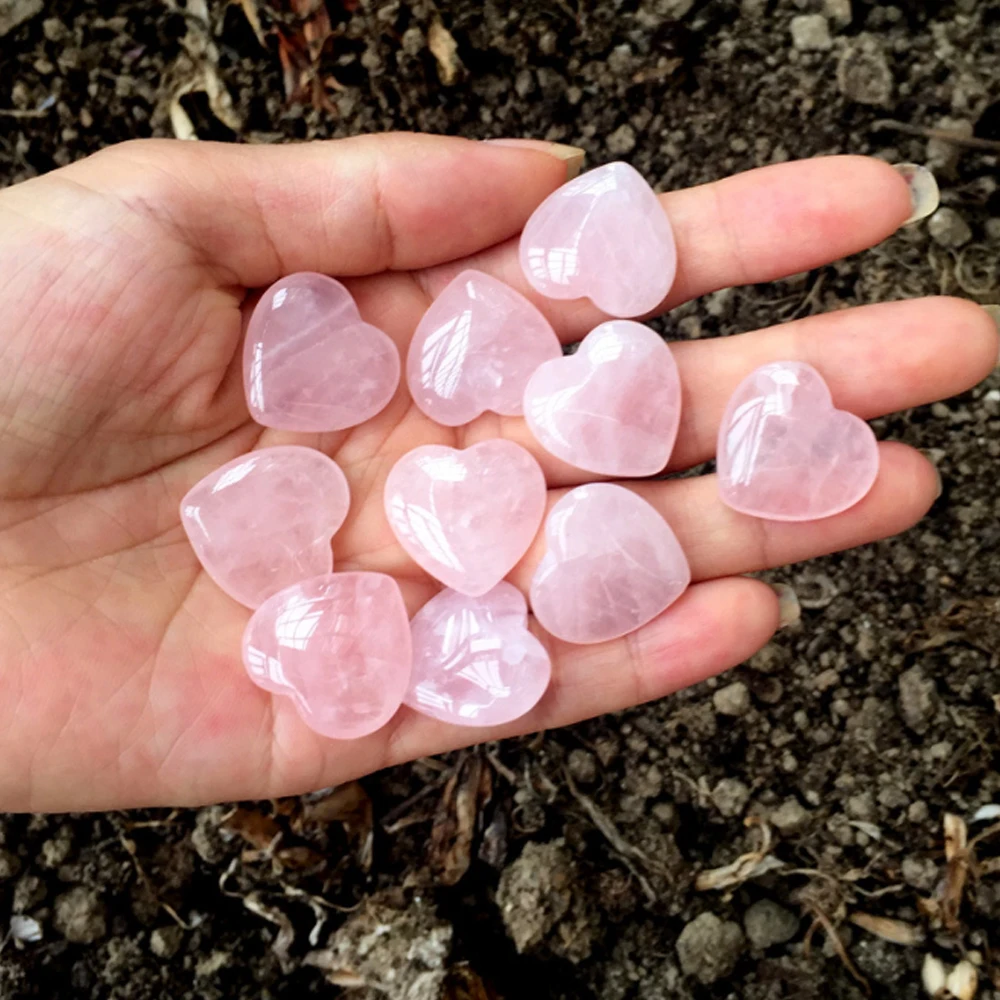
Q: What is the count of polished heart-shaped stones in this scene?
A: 10